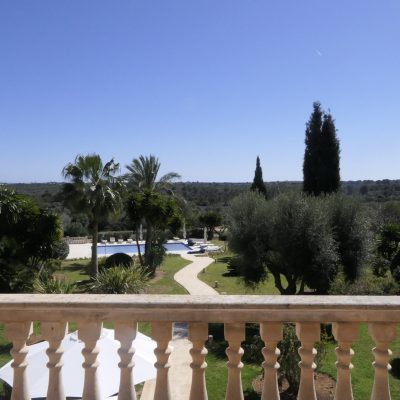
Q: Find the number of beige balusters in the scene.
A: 11